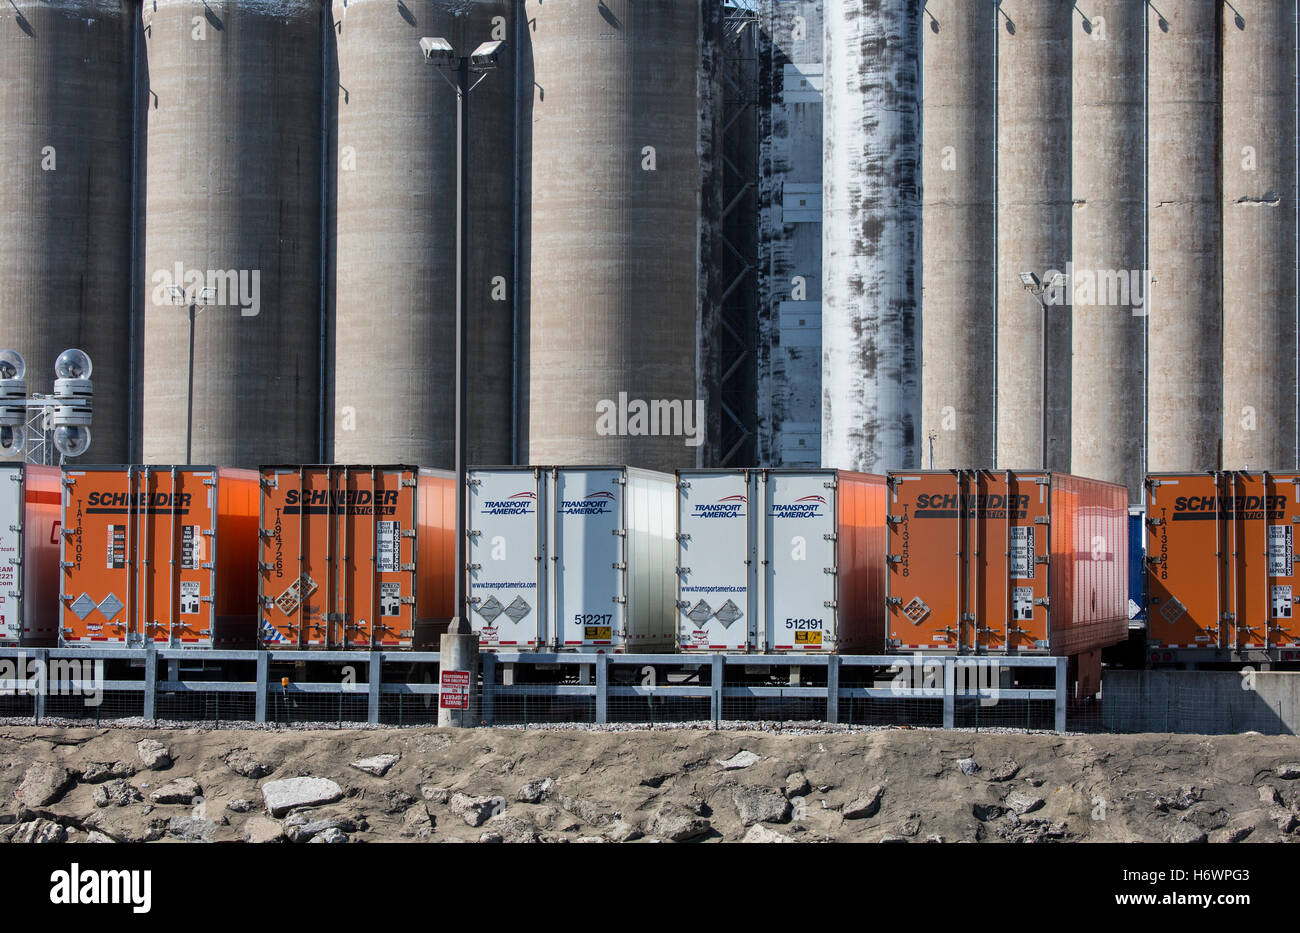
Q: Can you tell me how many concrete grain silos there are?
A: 10